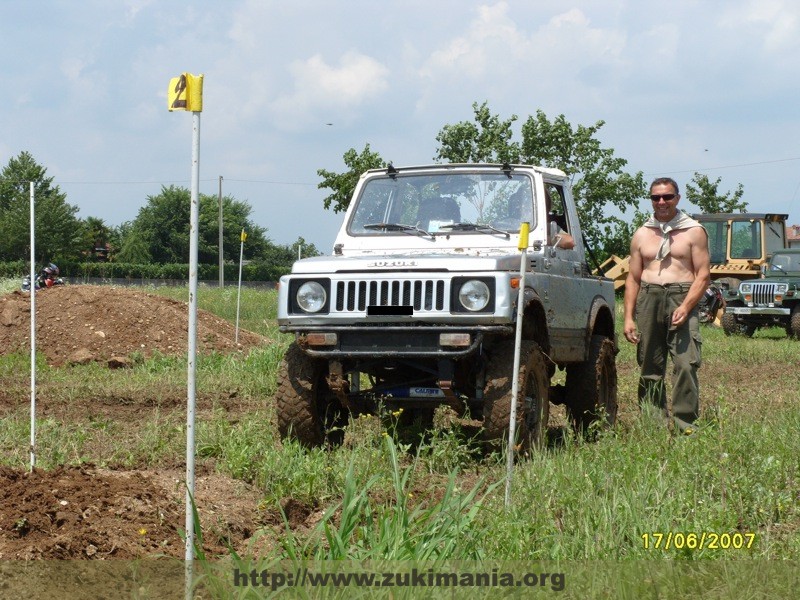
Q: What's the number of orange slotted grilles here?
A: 0